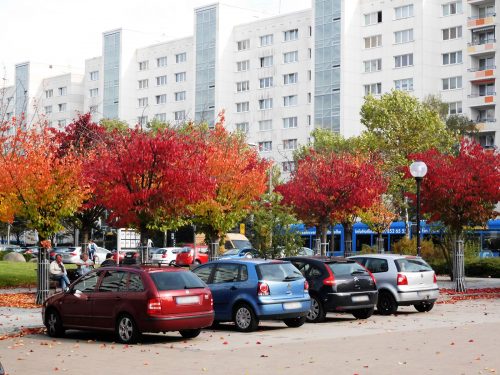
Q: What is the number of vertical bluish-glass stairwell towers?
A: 4